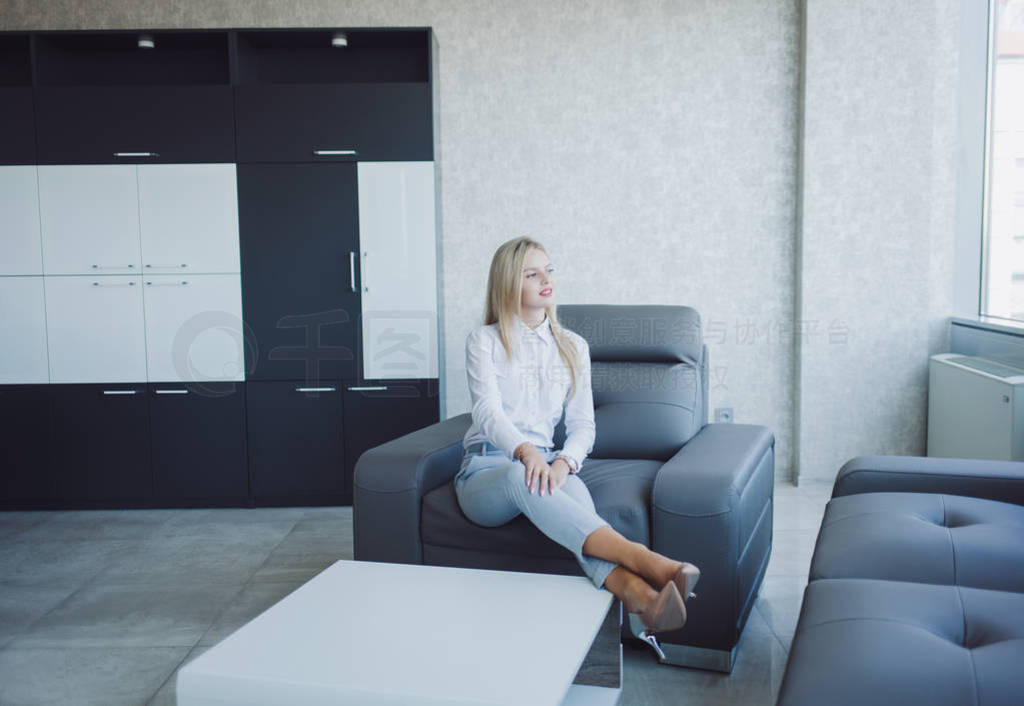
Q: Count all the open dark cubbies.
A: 3